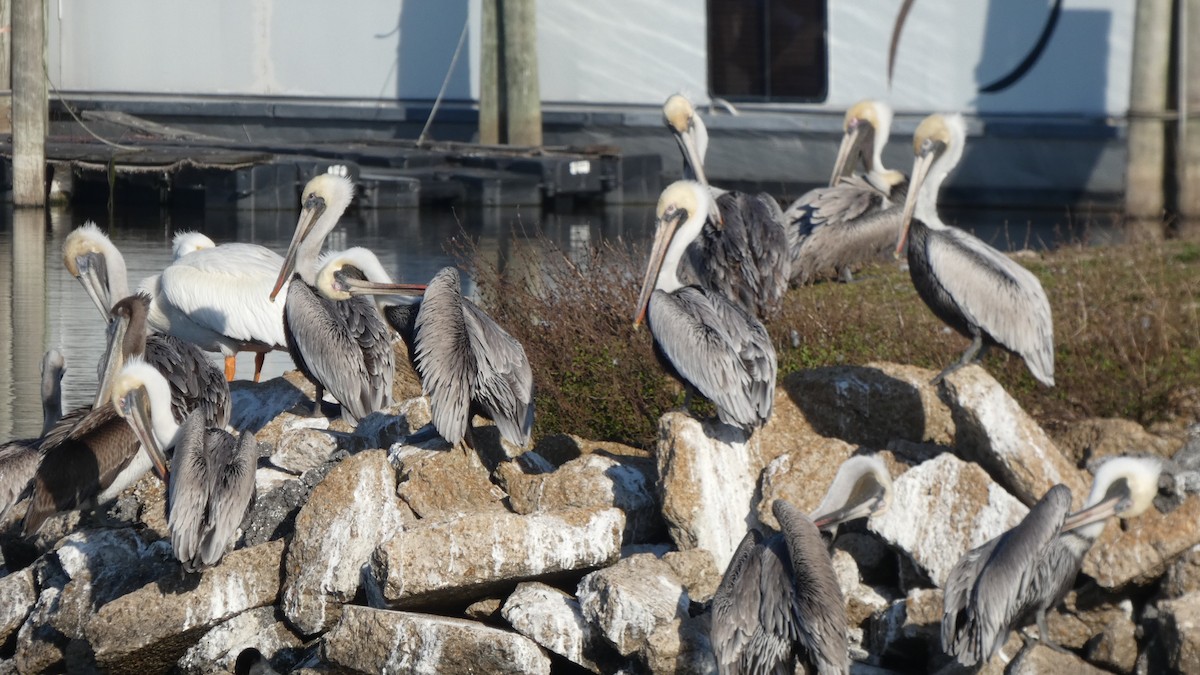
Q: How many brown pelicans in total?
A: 12